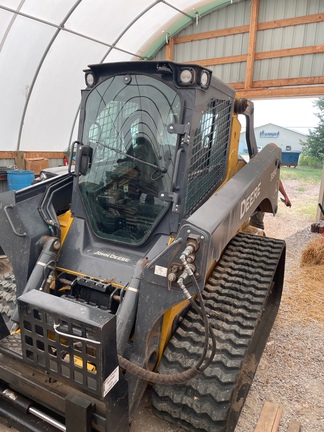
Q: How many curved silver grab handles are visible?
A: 1